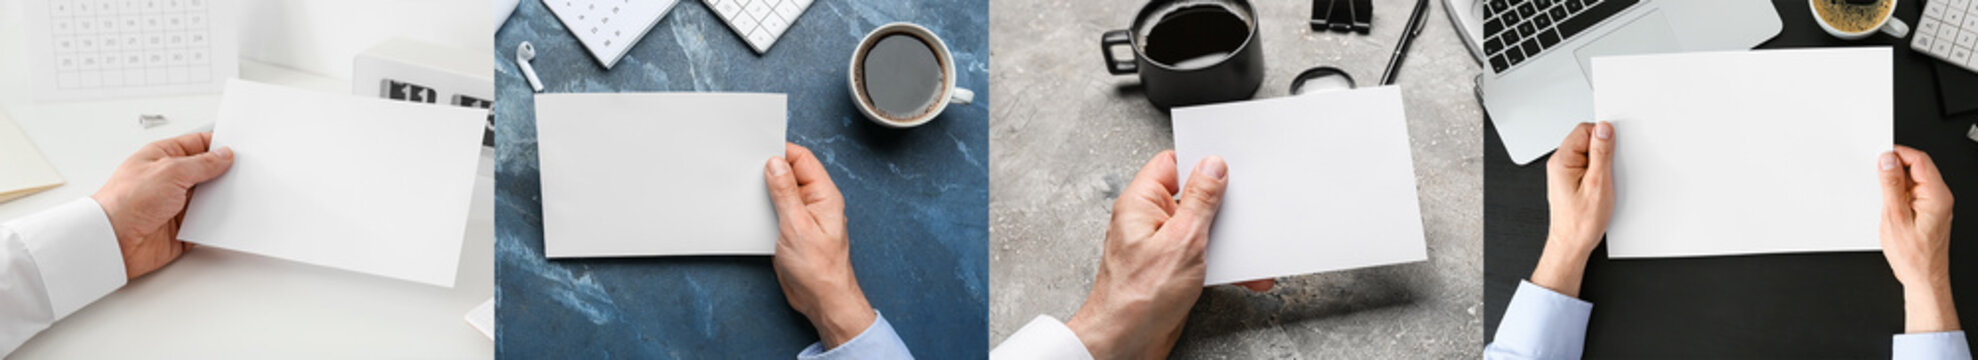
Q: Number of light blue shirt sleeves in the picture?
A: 3